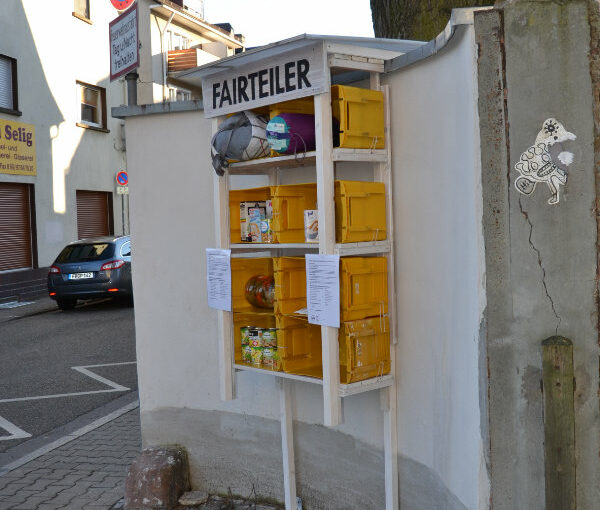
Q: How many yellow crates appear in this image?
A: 8